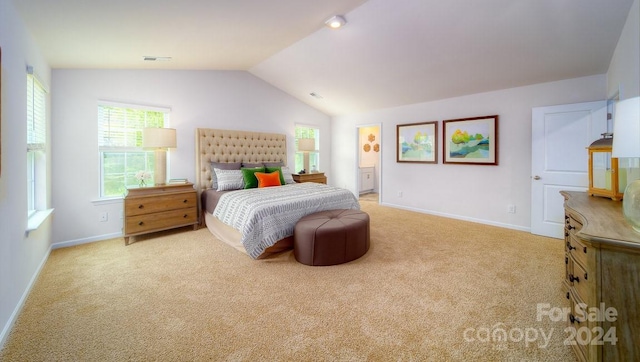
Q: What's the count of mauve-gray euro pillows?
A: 3